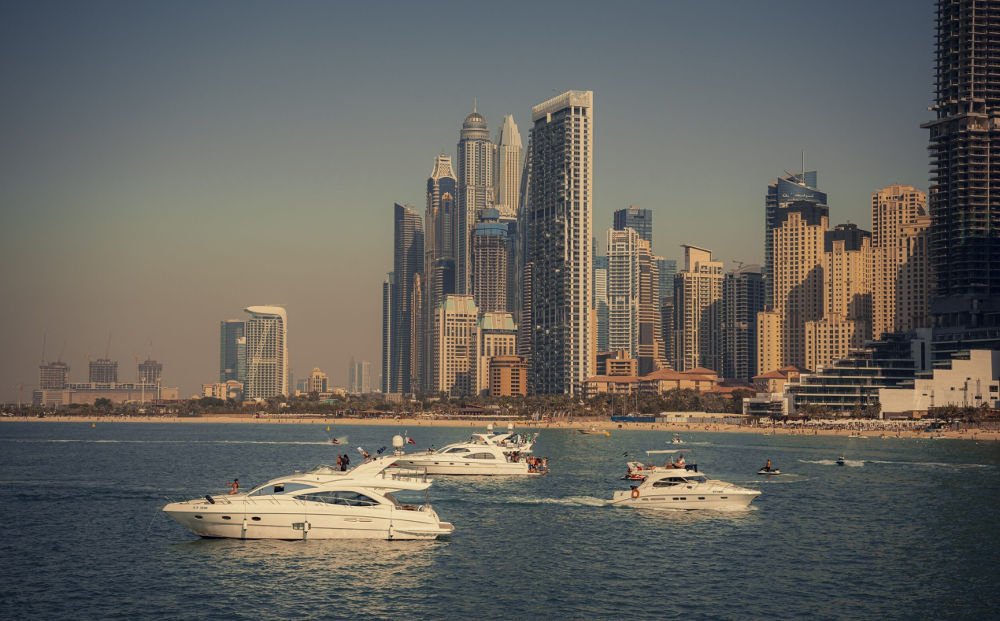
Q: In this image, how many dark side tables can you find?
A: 0